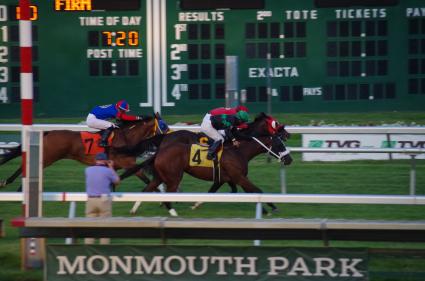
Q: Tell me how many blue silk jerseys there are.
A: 1